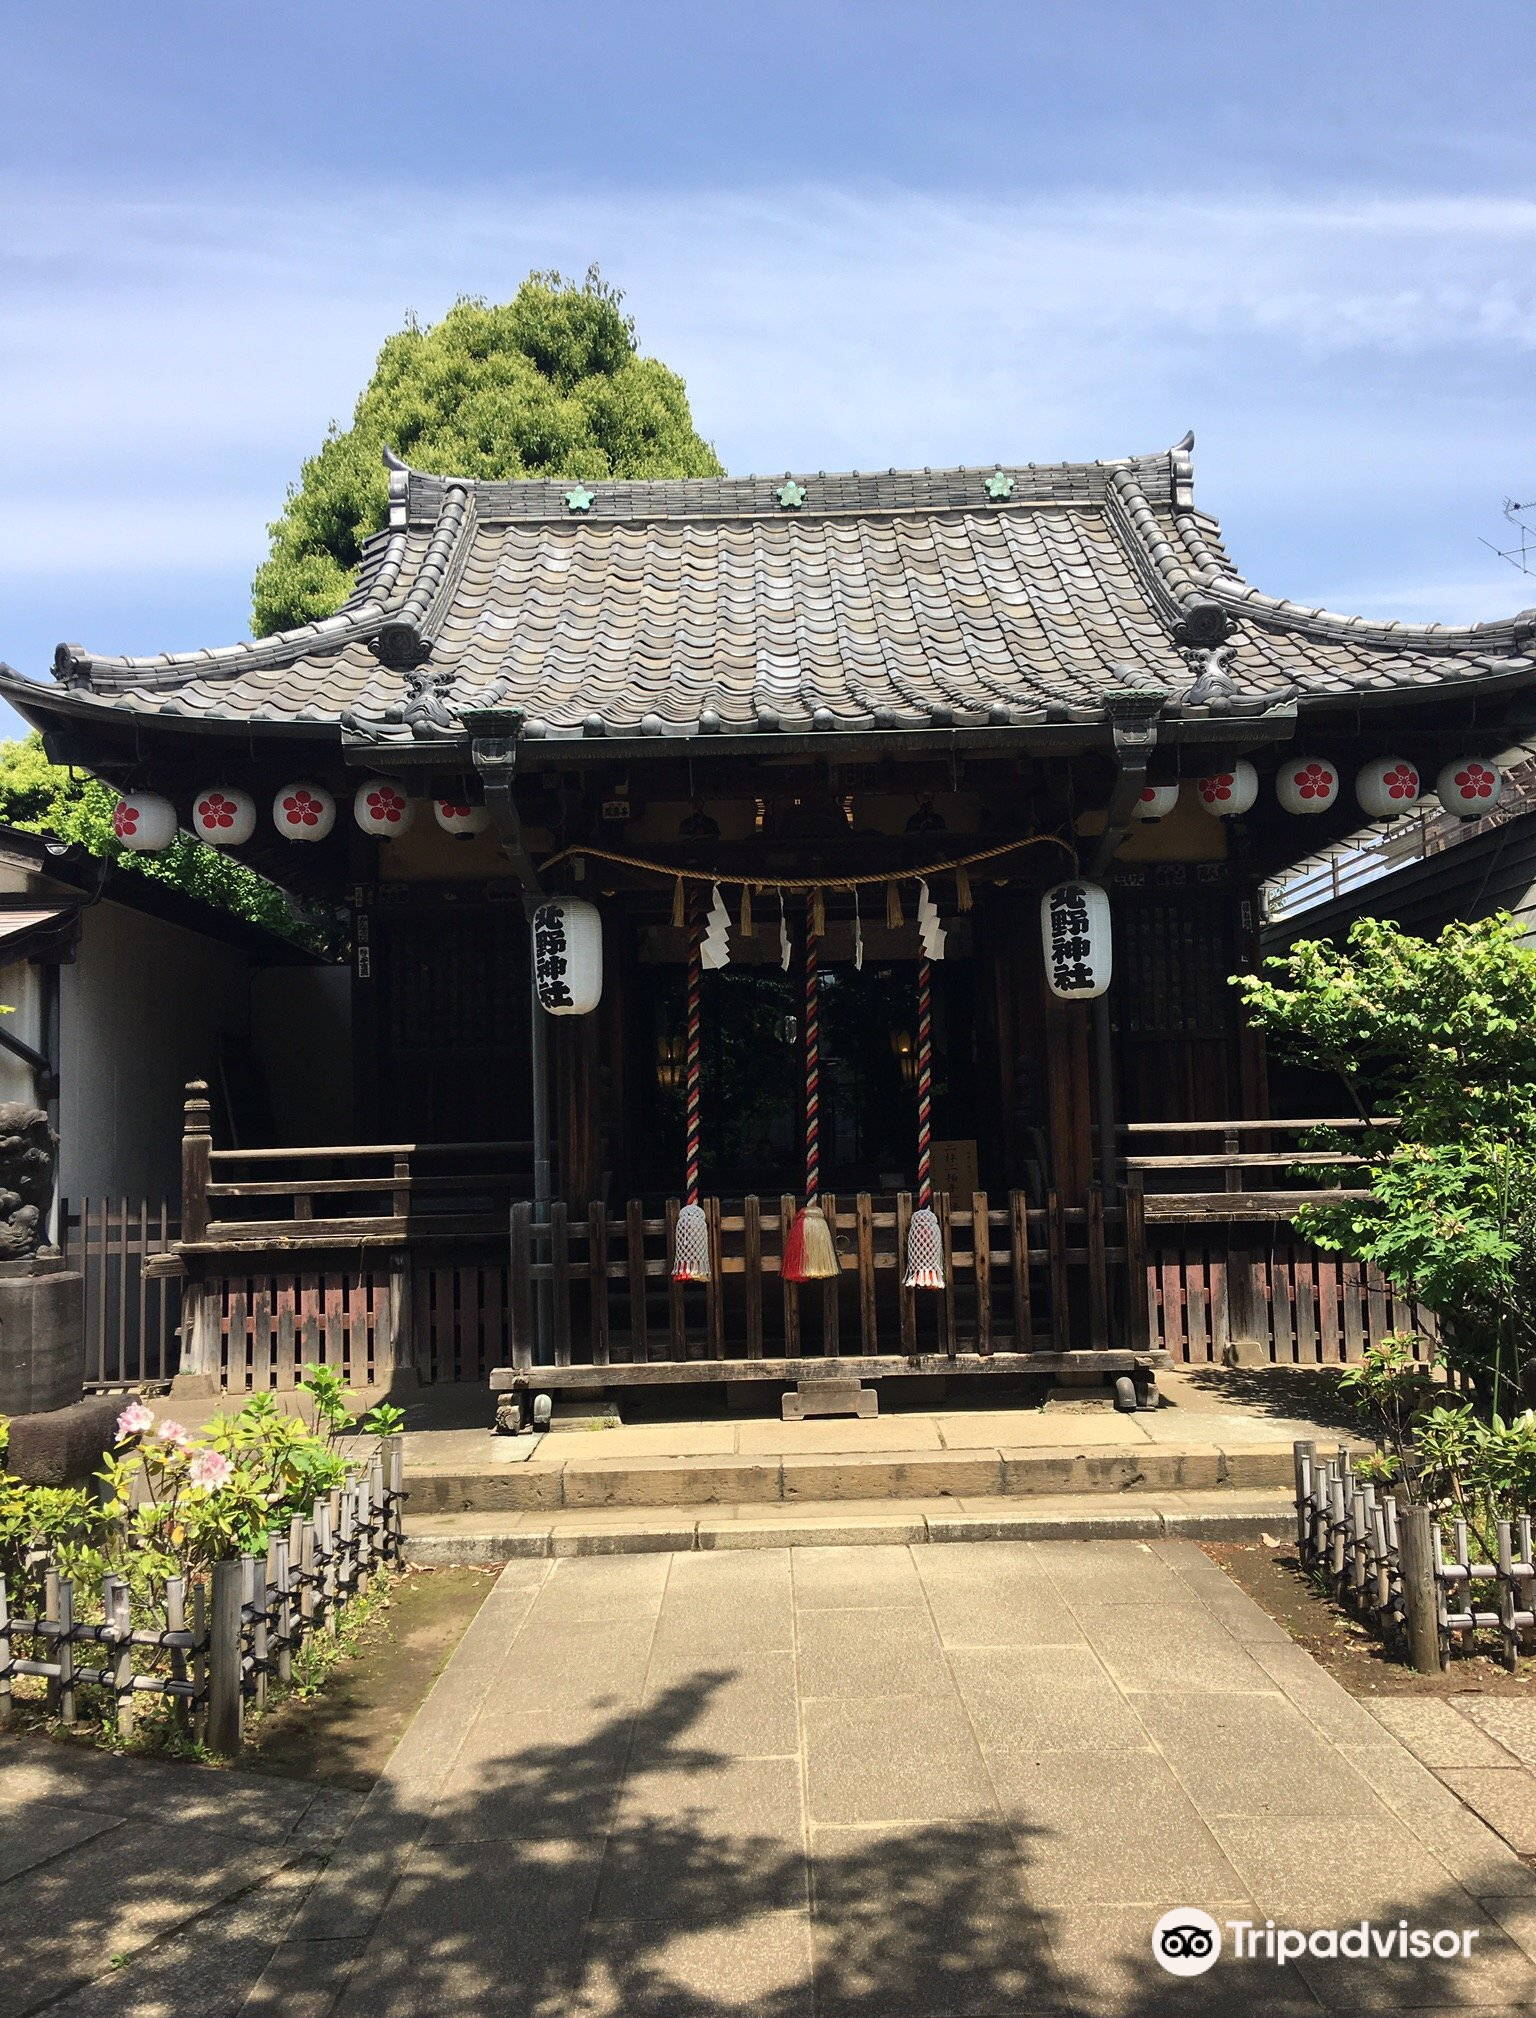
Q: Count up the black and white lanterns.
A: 2